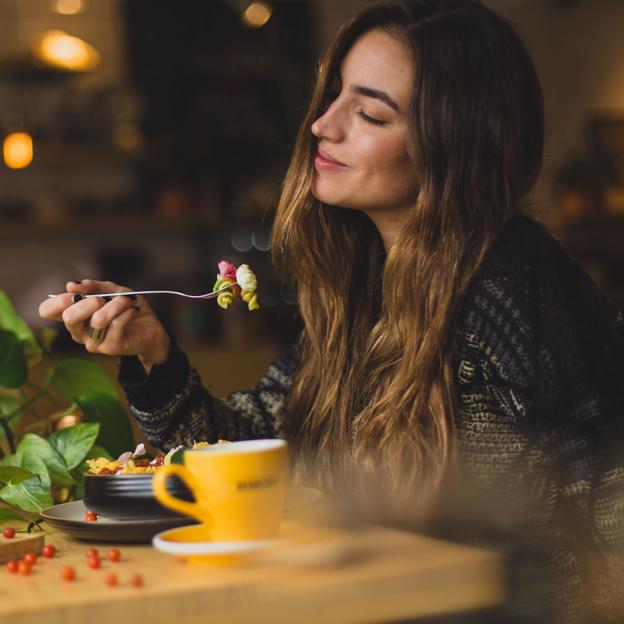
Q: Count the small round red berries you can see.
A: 12